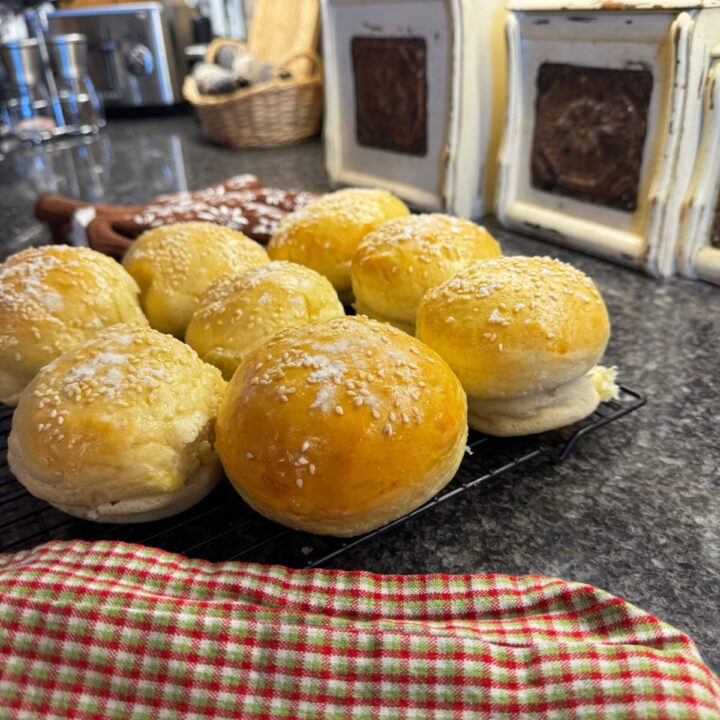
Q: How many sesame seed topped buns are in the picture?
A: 8